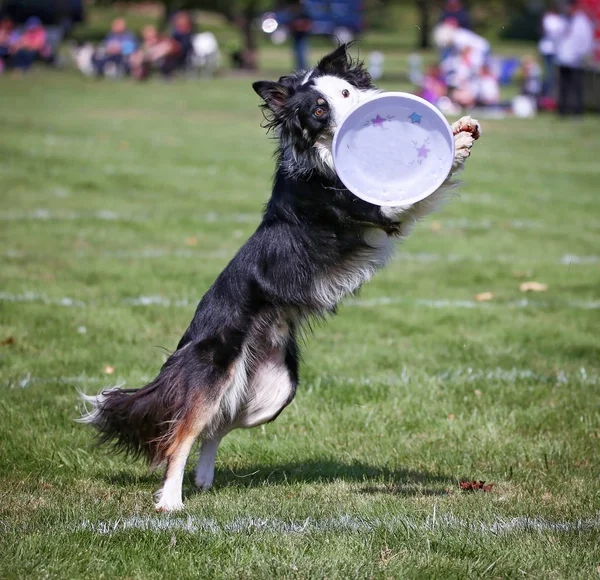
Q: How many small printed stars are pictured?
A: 3